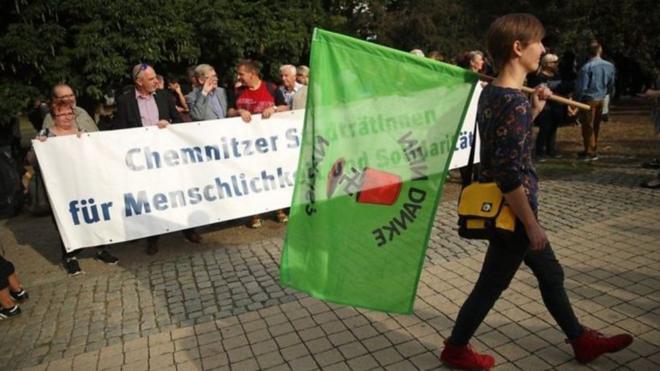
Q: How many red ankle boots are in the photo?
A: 2